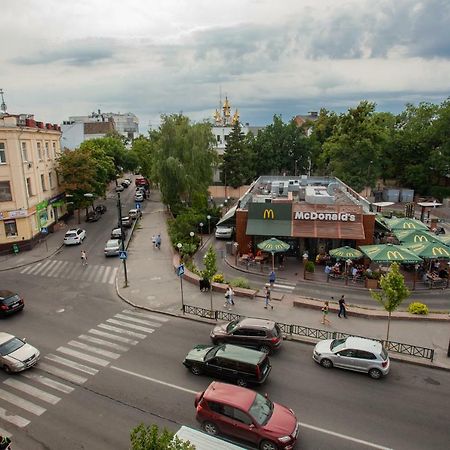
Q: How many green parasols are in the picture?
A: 6